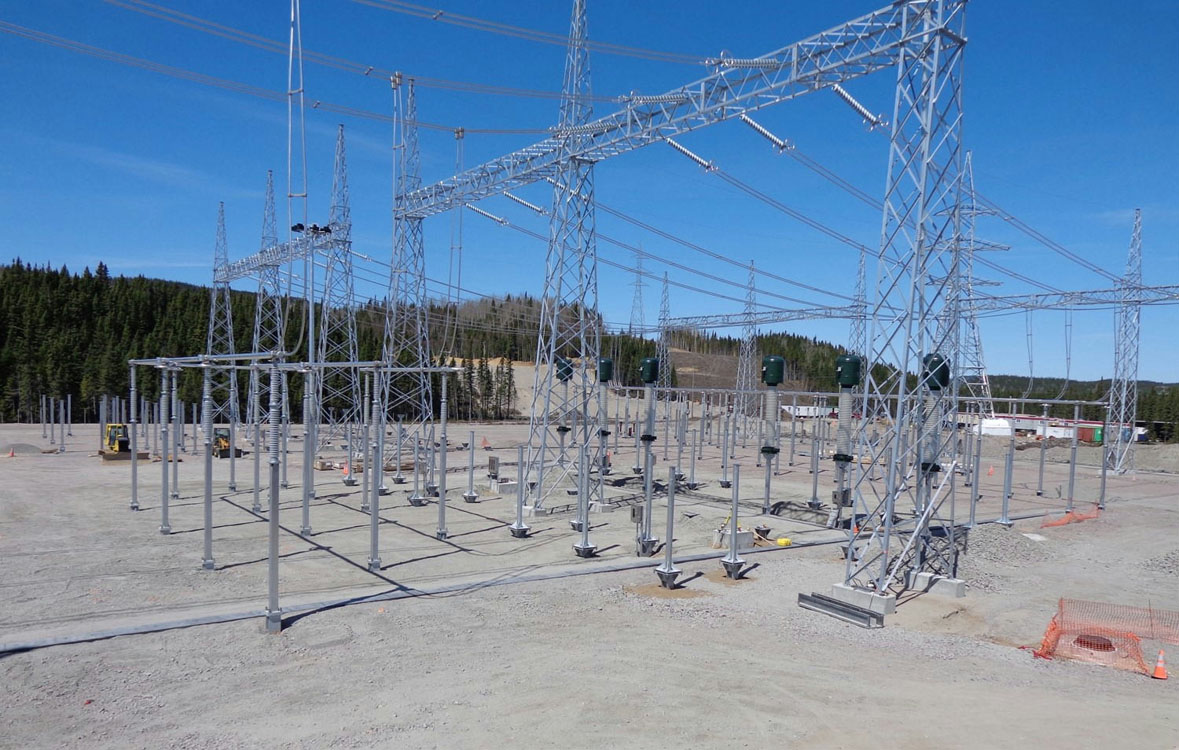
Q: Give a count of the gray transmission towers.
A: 12